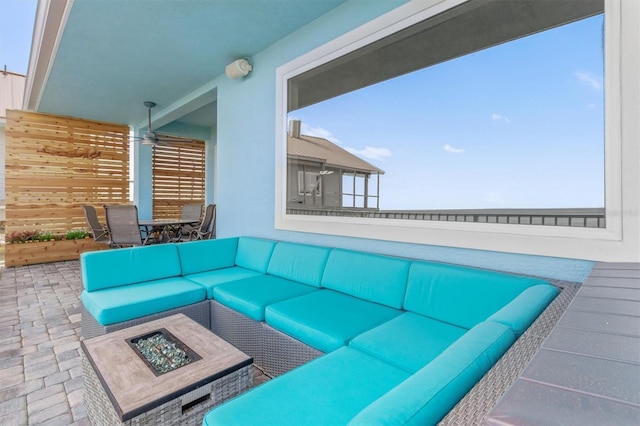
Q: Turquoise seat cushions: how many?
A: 6